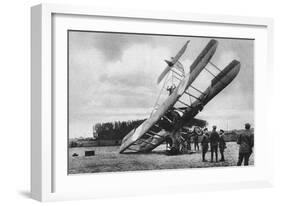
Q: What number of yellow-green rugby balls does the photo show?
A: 0